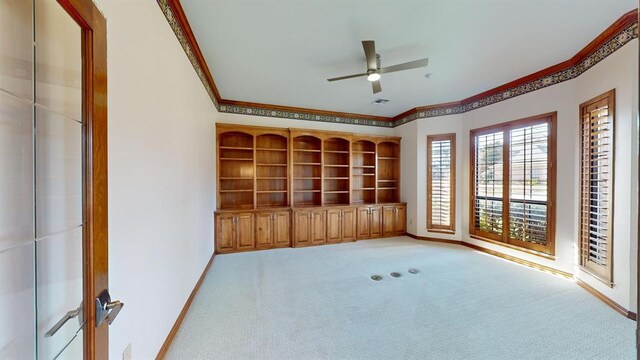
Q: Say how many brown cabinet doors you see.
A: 12